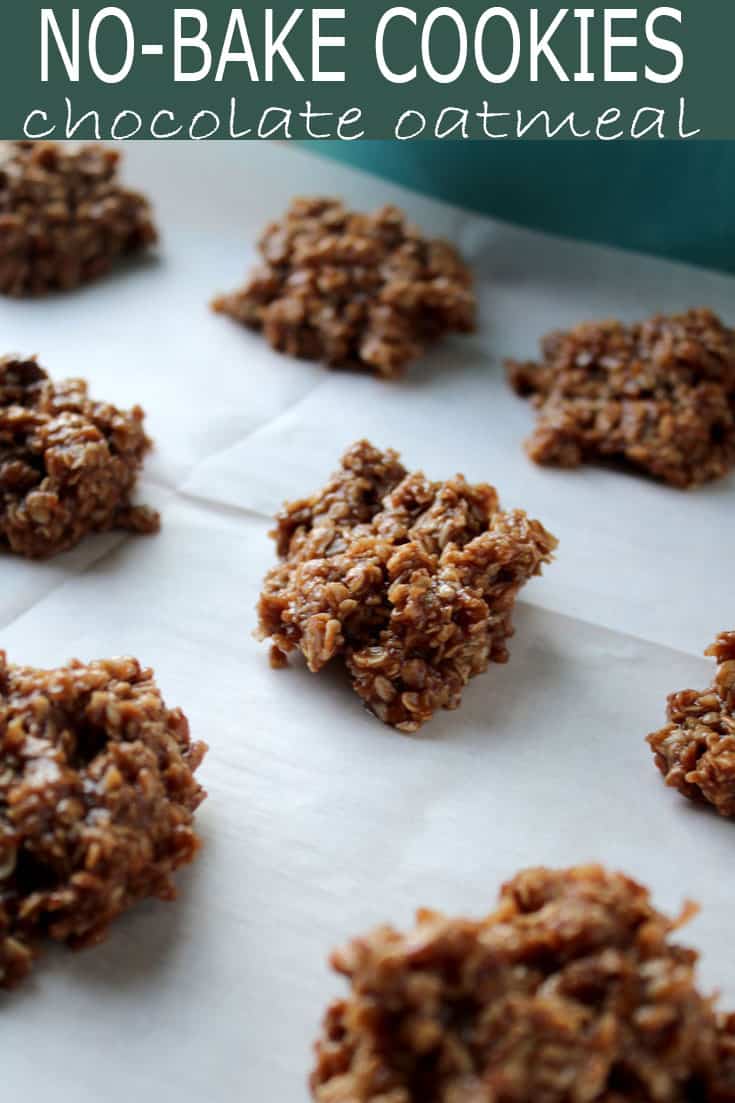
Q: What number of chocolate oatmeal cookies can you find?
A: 8